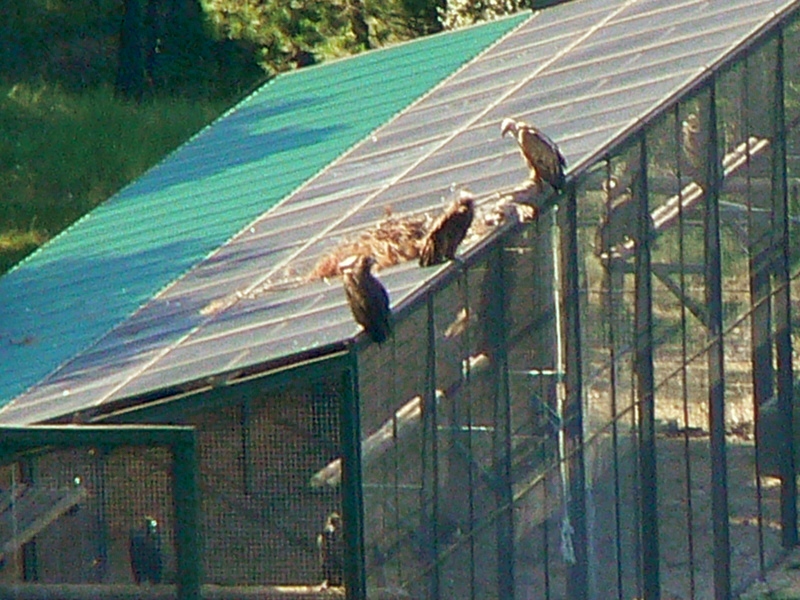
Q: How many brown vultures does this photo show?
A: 3